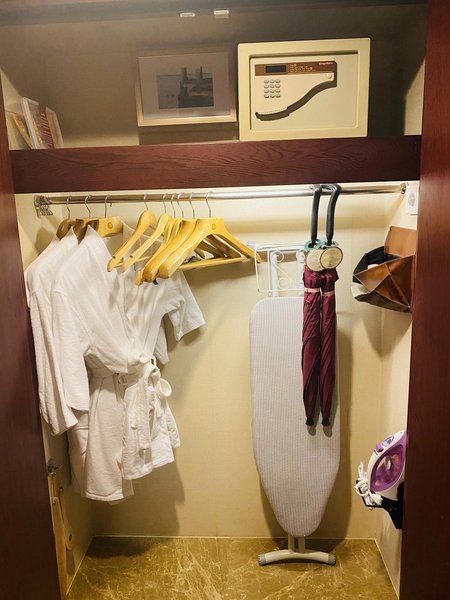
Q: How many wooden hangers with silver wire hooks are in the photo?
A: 9